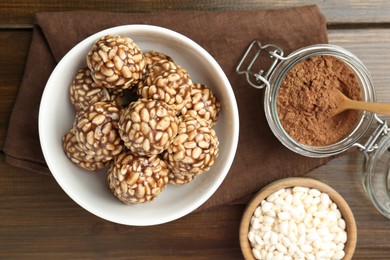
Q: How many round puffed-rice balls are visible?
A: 11